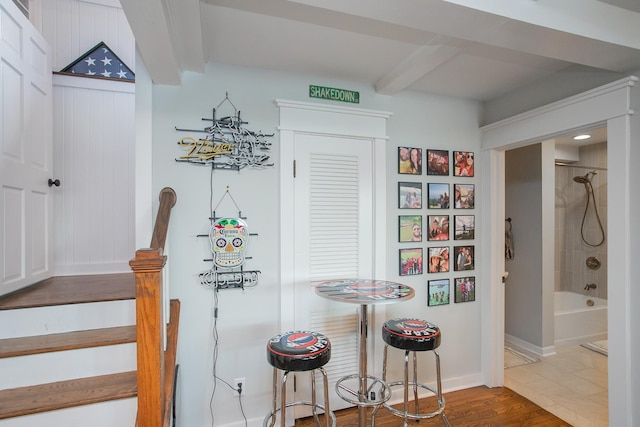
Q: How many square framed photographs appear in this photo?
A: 14